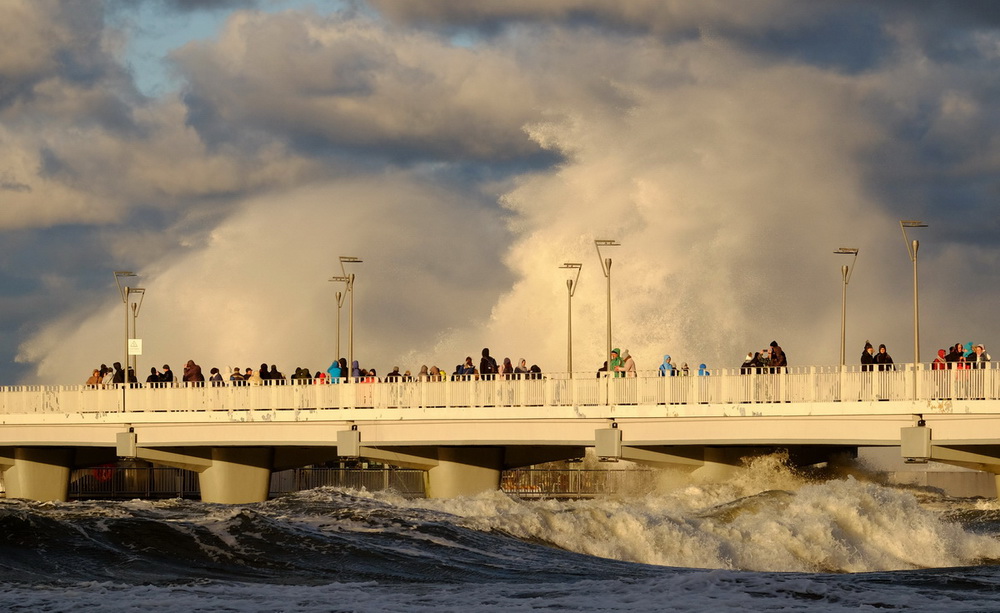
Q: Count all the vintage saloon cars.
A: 0